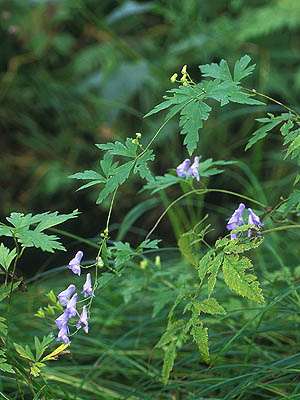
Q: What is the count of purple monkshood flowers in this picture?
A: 11